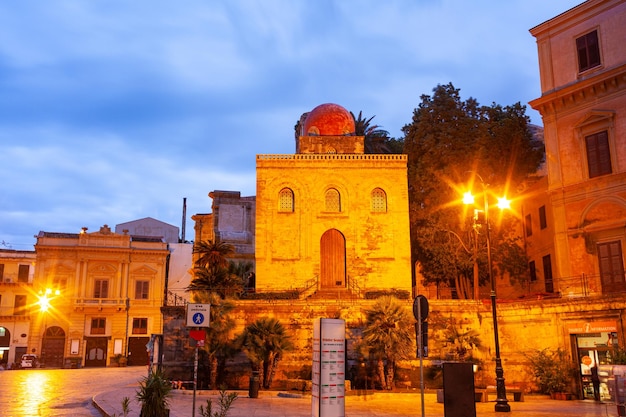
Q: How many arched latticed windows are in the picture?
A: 3